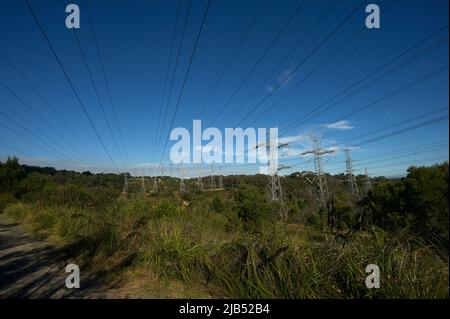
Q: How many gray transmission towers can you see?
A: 11